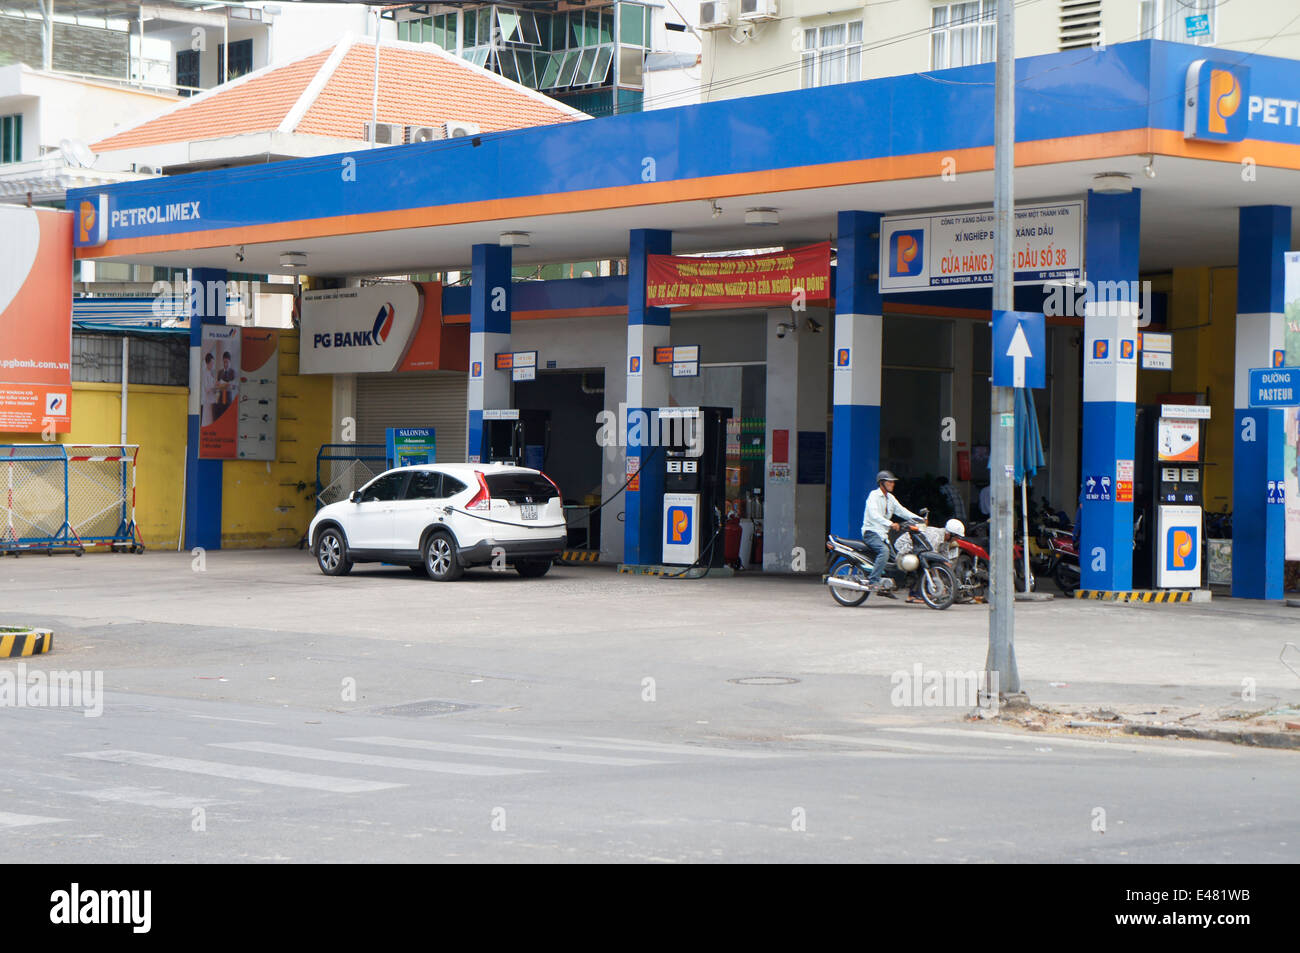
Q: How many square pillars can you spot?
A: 6